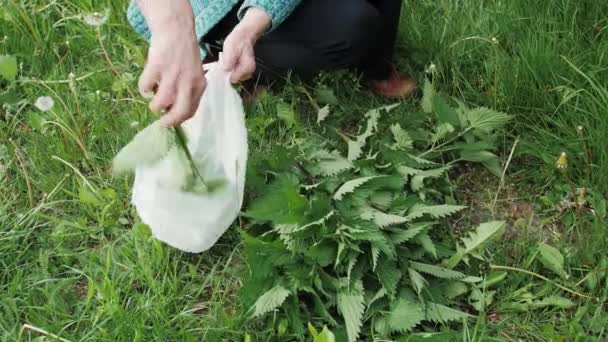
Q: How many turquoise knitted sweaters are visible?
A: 1